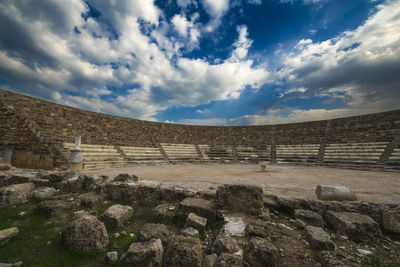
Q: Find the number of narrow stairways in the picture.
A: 7